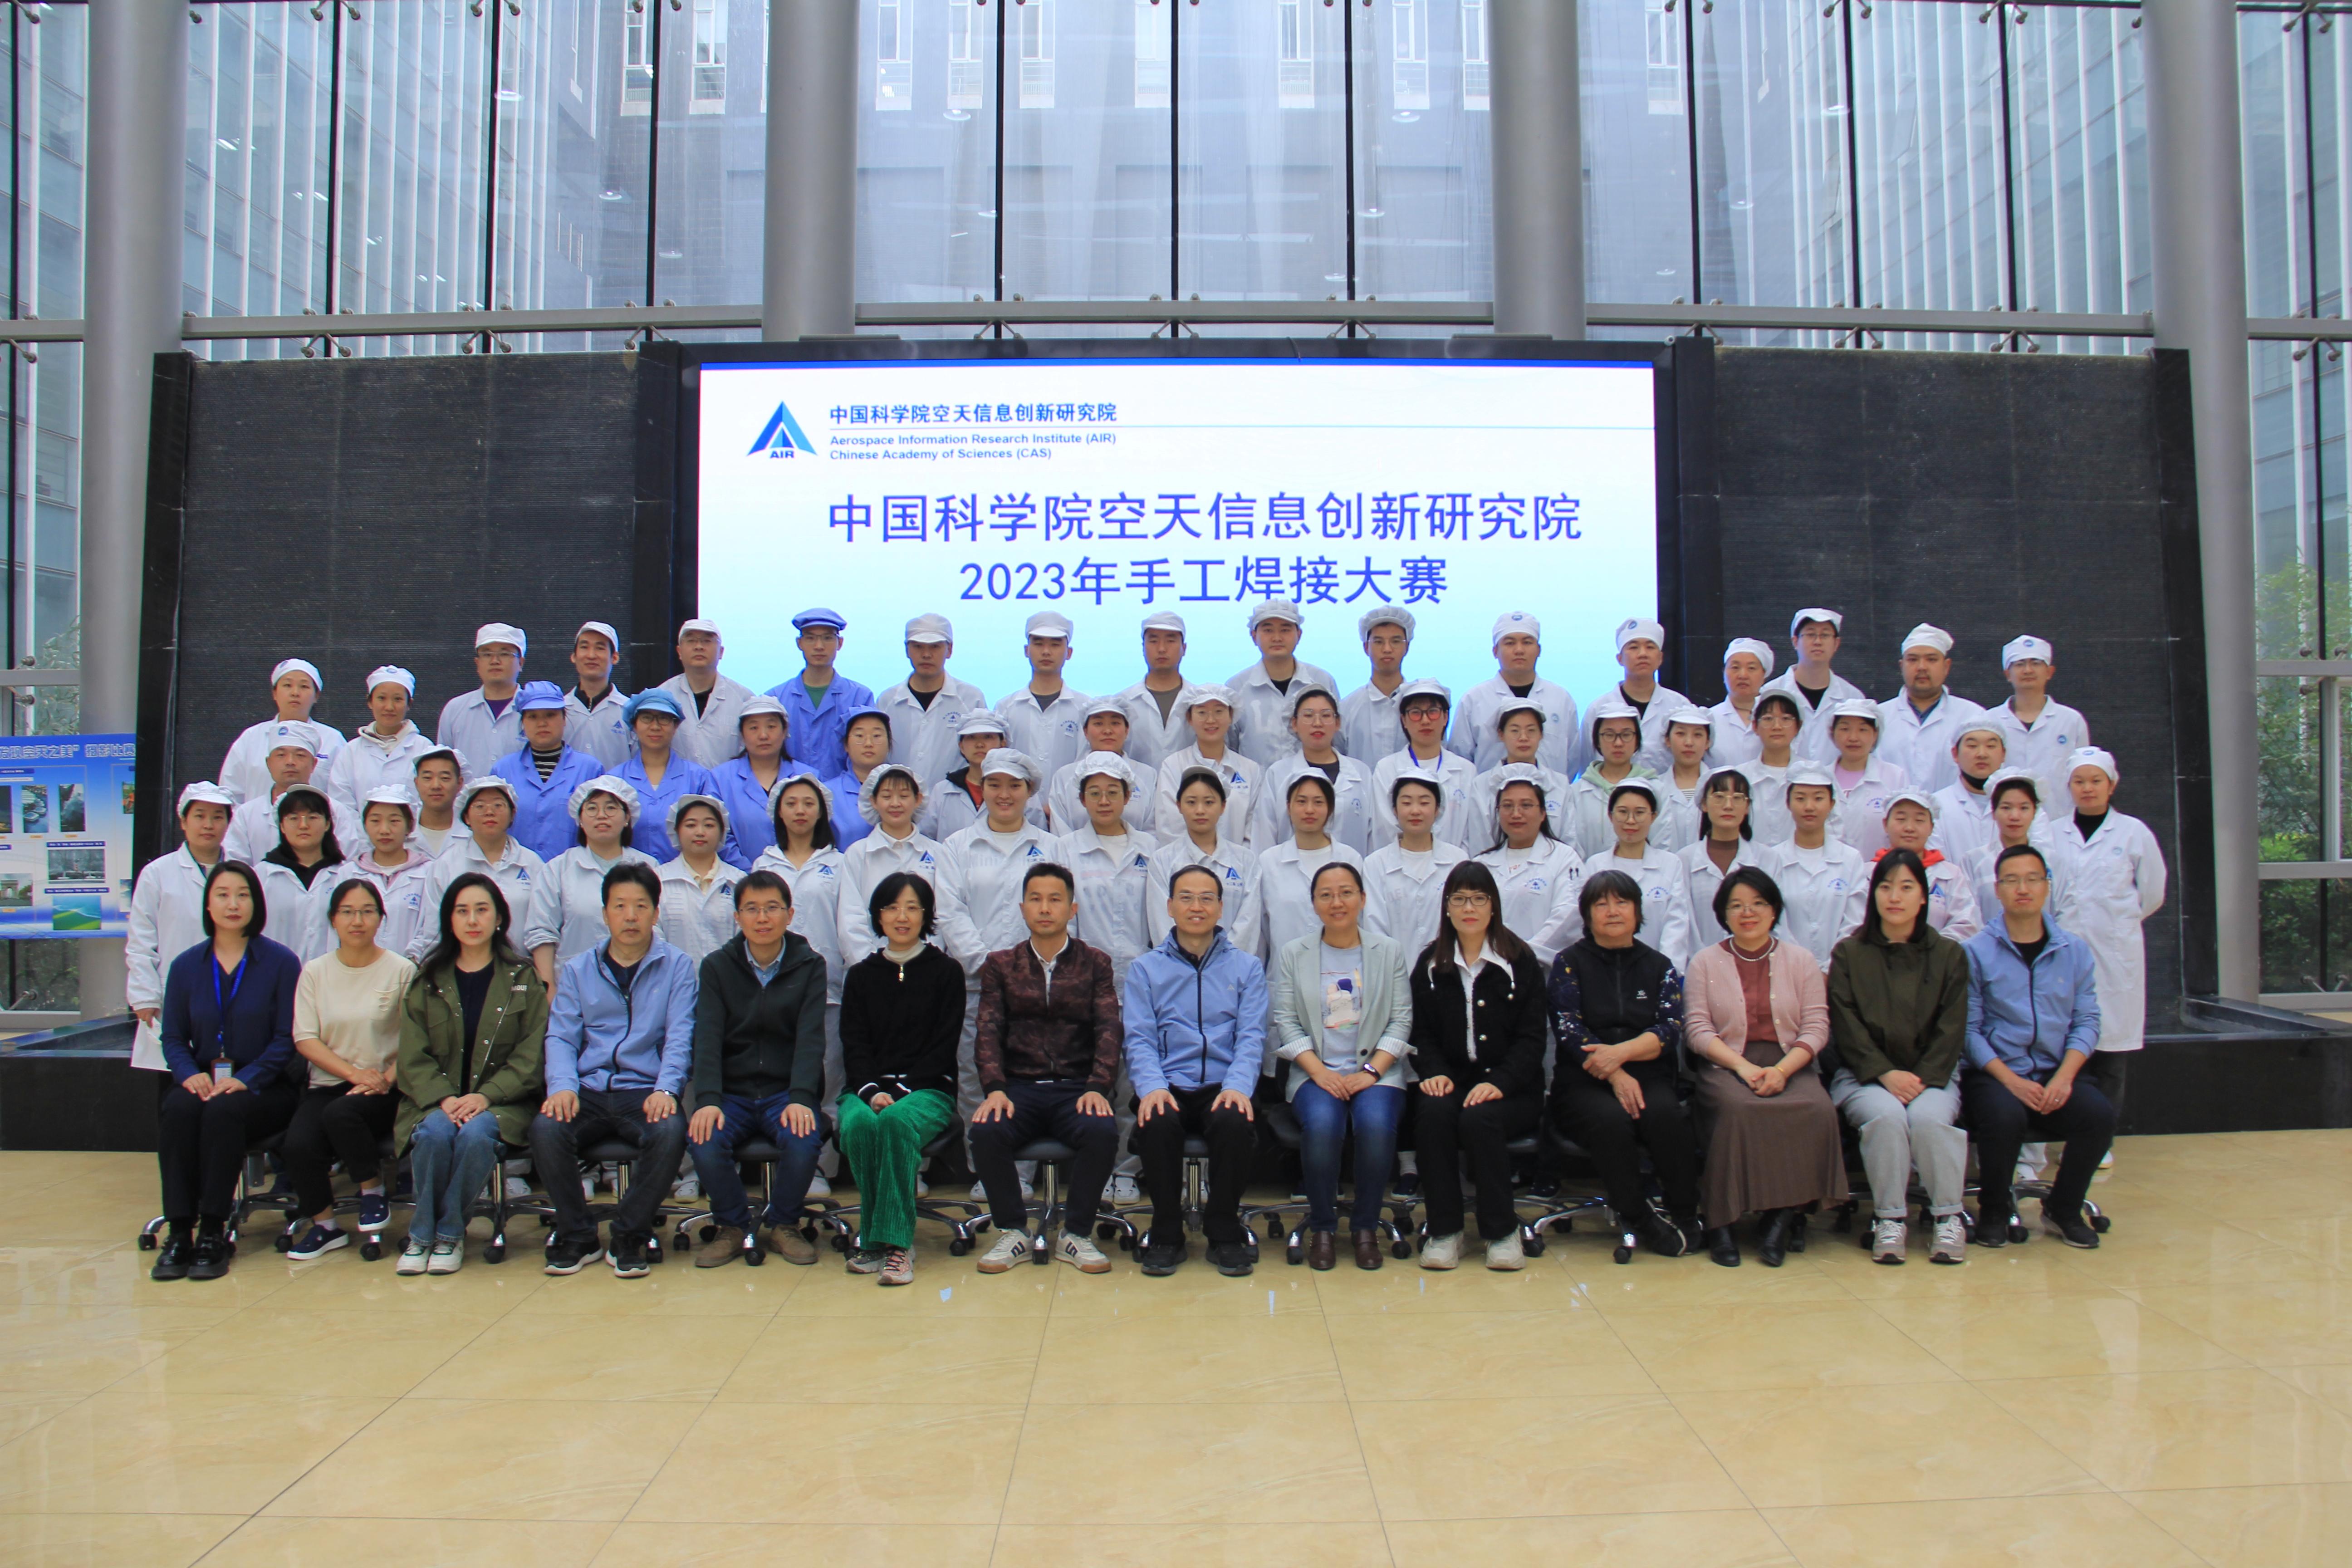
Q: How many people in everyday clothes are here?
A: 14